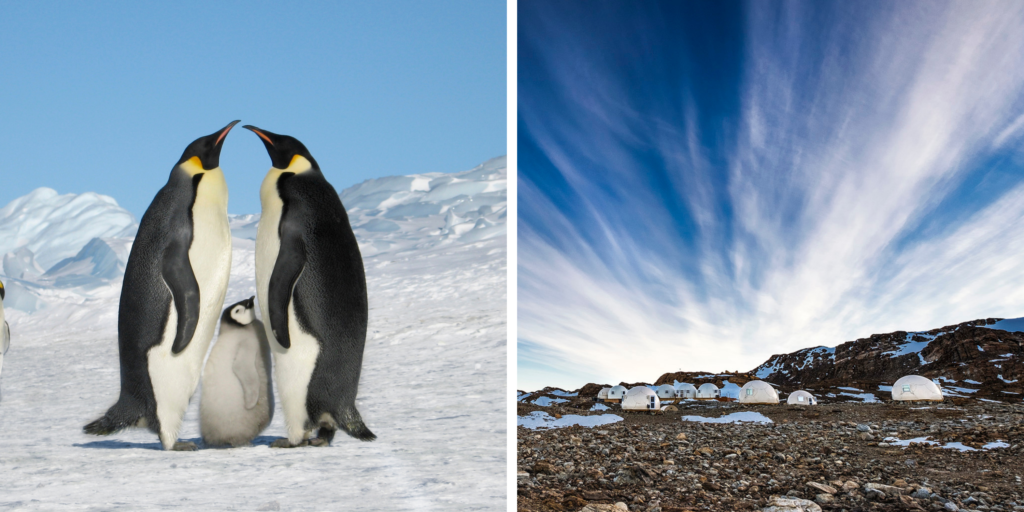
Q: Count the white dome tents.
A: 9